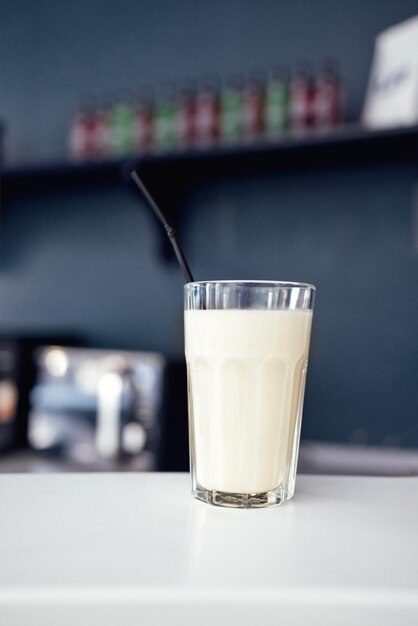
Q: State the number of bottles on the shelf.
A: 12